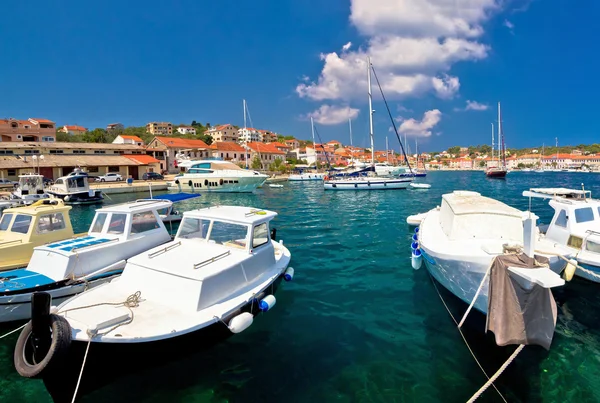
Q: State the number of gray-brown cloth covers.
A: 1